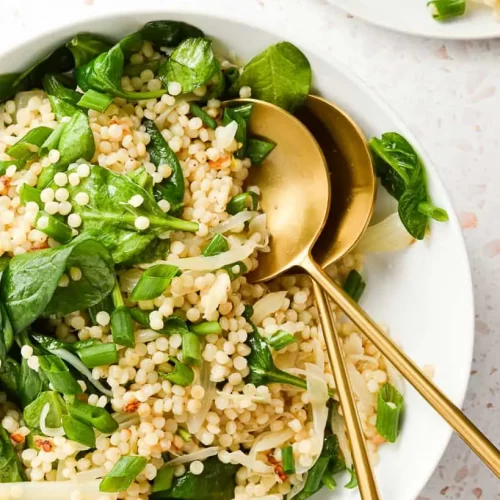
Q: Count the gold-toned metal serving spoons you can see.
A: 2